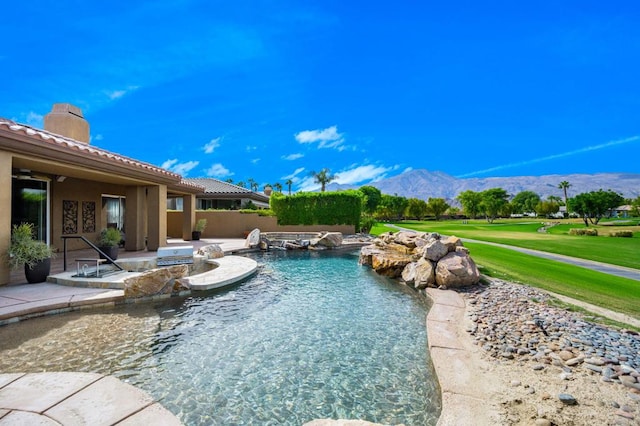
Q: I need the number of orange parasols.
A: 0